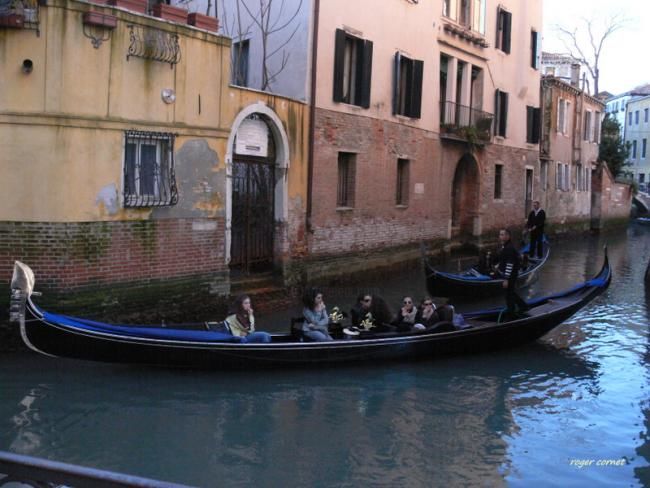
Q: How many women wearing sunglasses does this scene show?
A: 3